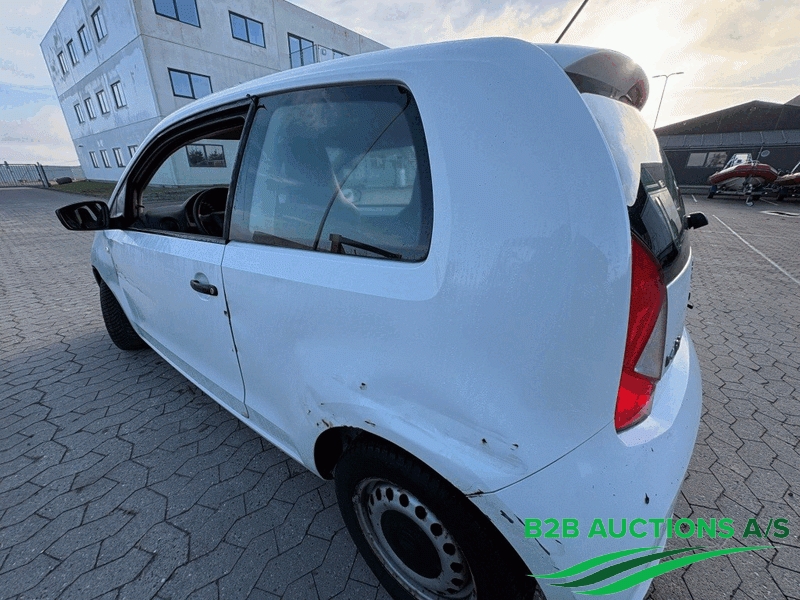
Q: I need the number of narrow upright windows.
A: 12